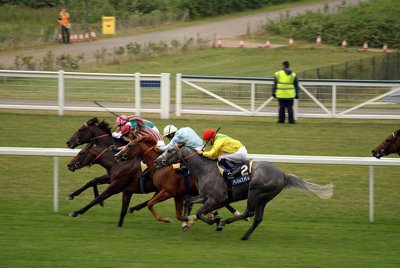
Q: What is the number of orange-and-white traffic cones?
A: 13